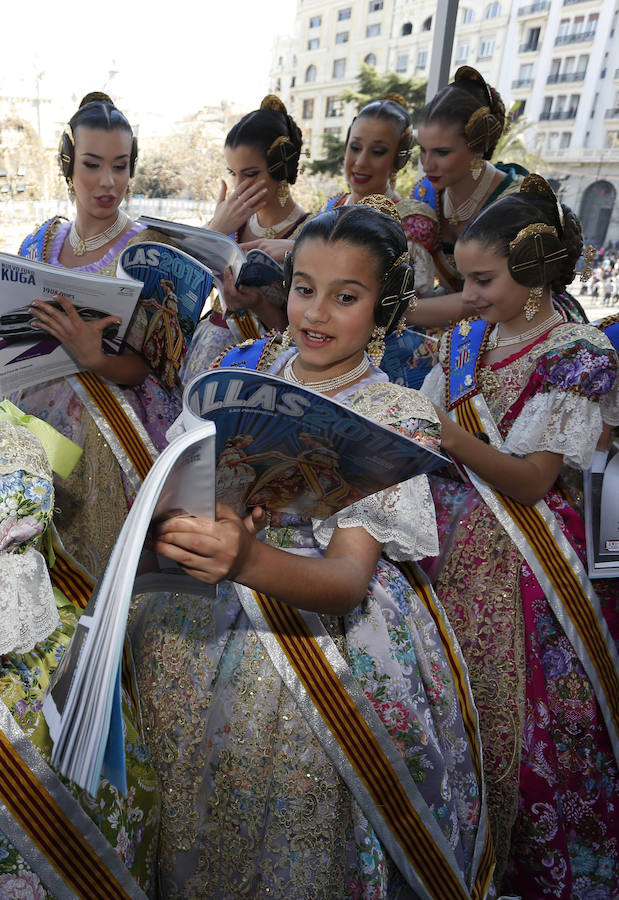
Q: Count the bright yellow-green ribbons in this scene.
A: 1